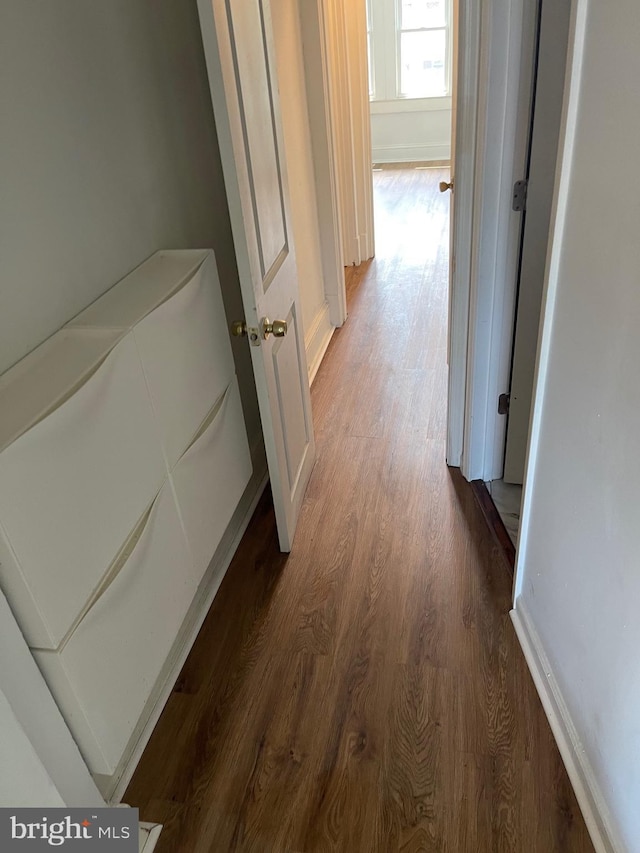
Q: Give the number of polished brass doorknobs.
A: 3